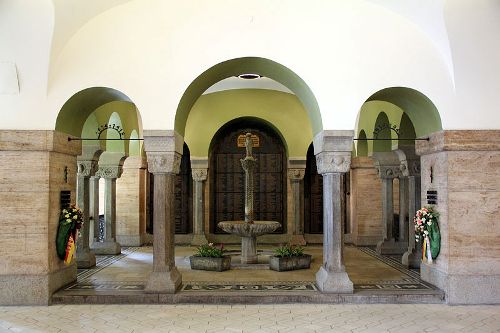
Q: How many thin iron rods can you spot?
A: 2